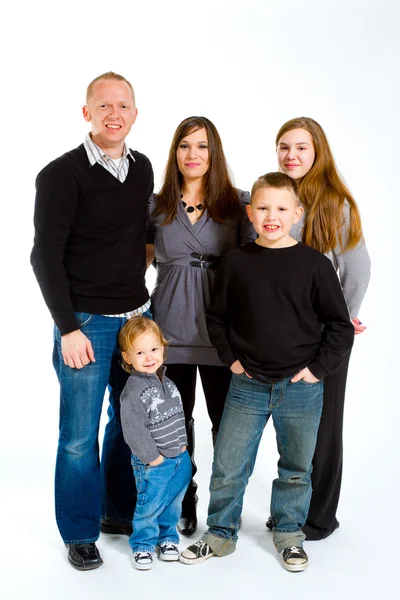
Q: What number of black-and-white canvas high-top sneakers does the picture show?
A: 4